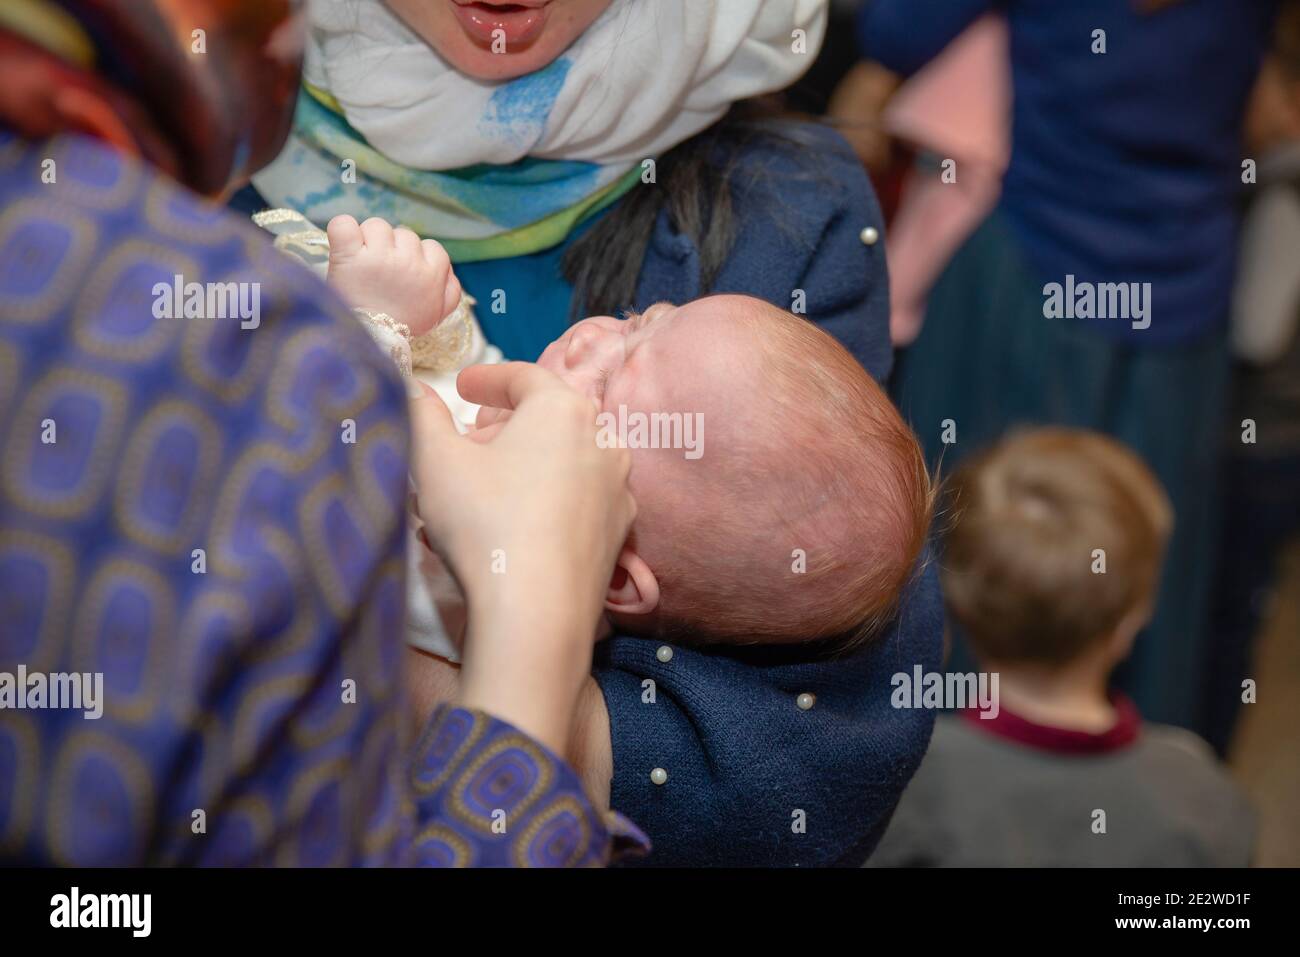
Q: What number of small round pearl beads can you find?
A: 4